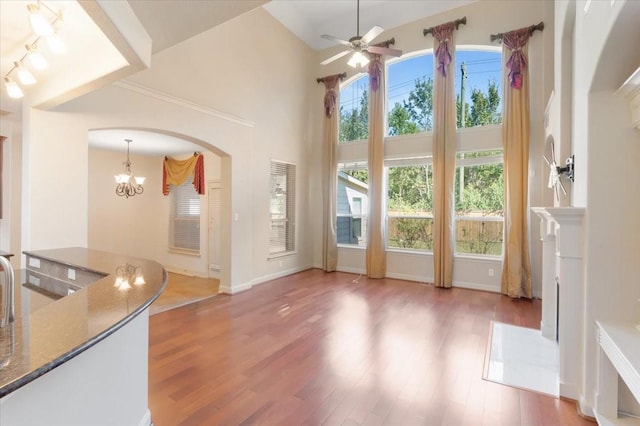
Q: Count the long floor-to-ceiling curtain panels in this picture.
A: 4